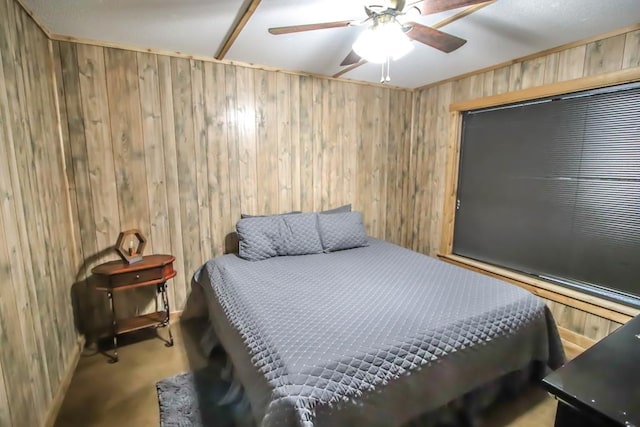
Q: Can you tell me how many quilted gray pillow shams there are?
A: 2